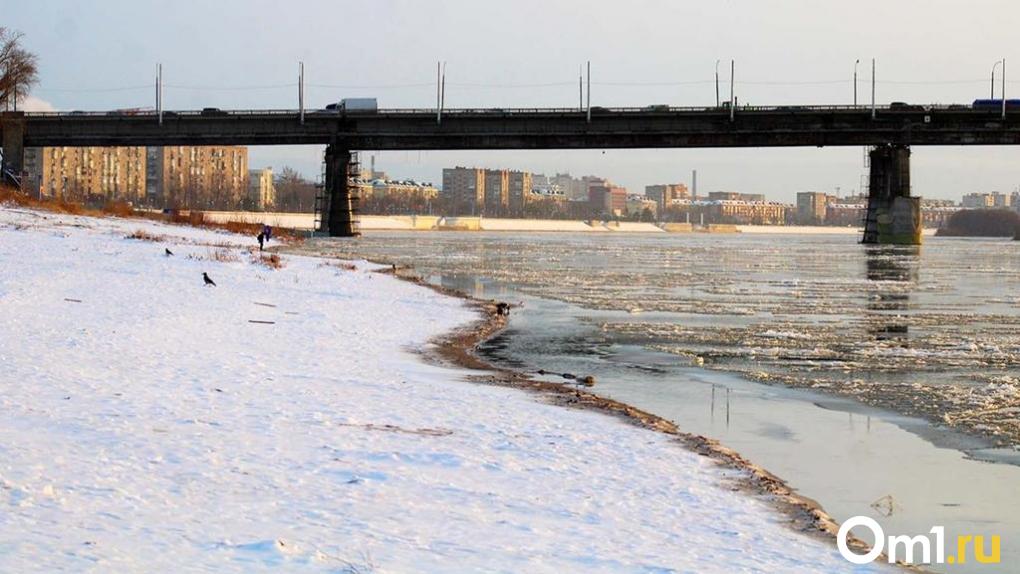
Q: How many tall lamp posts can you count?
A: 14